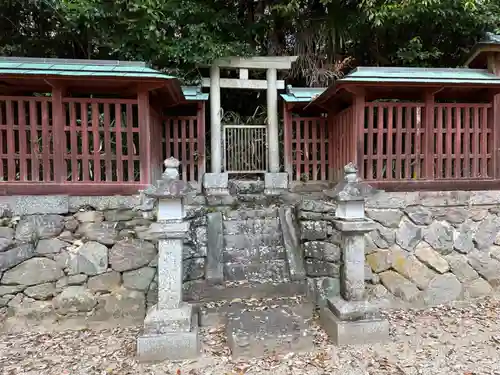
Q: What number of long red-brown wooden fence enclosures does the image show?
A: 2